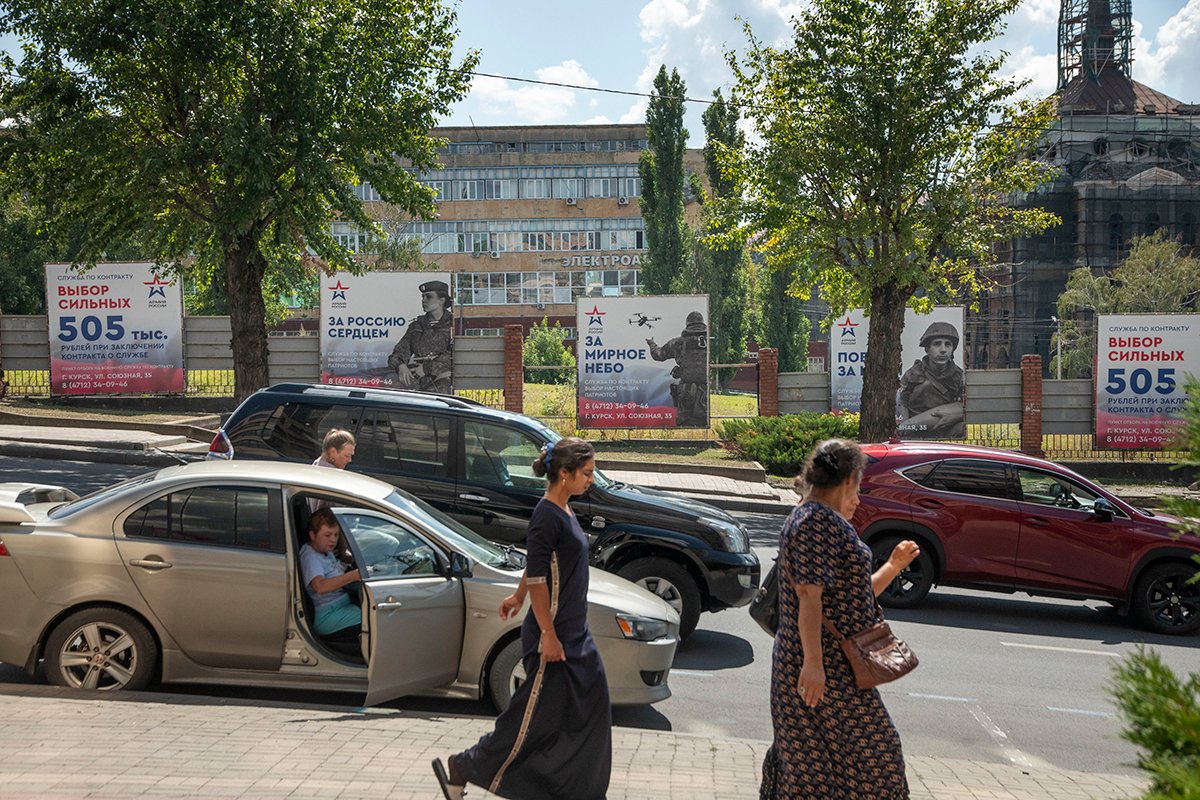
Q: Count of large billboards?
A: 5